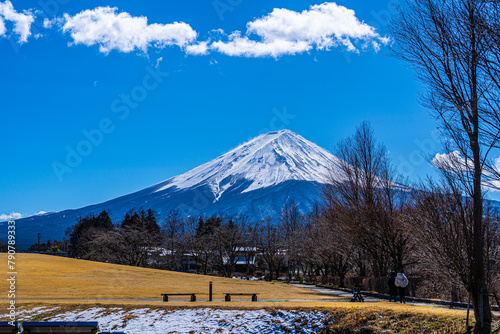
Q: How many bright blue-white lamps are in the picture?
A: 0